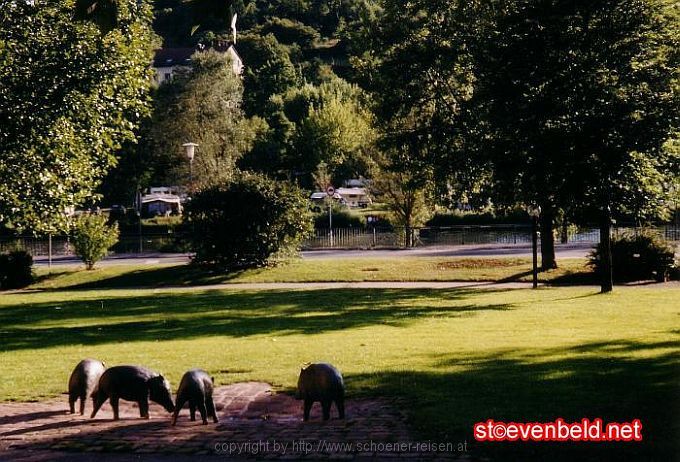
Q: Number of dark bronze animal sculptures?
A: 4